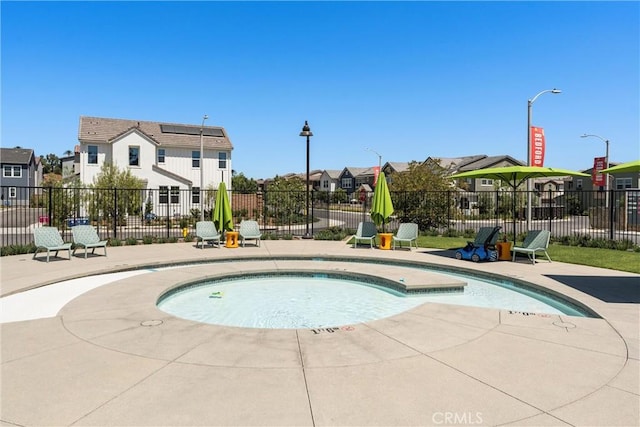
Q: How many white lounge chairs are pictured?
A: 8